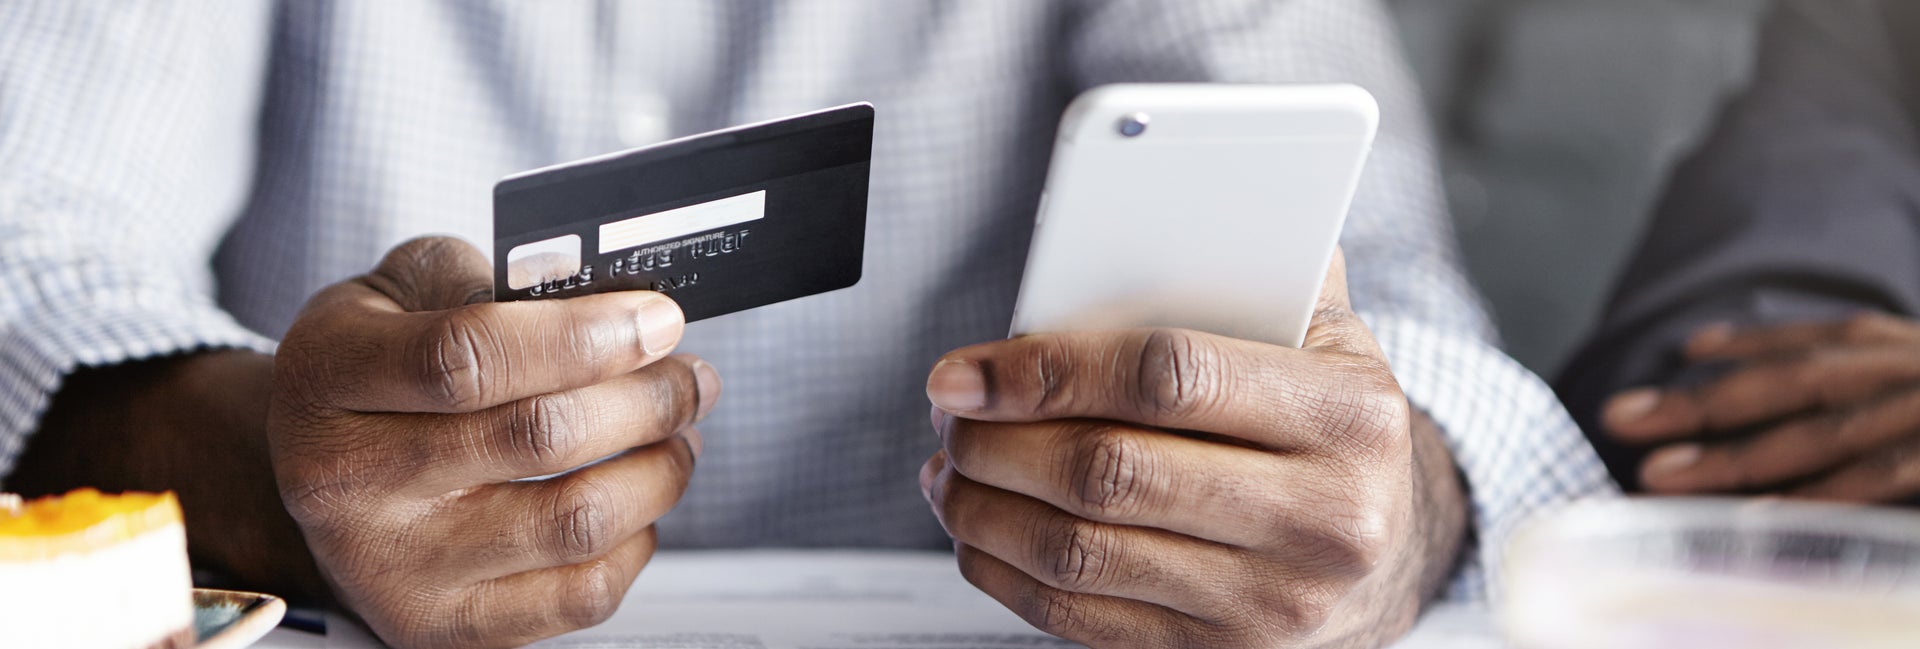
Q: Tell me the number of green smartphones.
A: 0